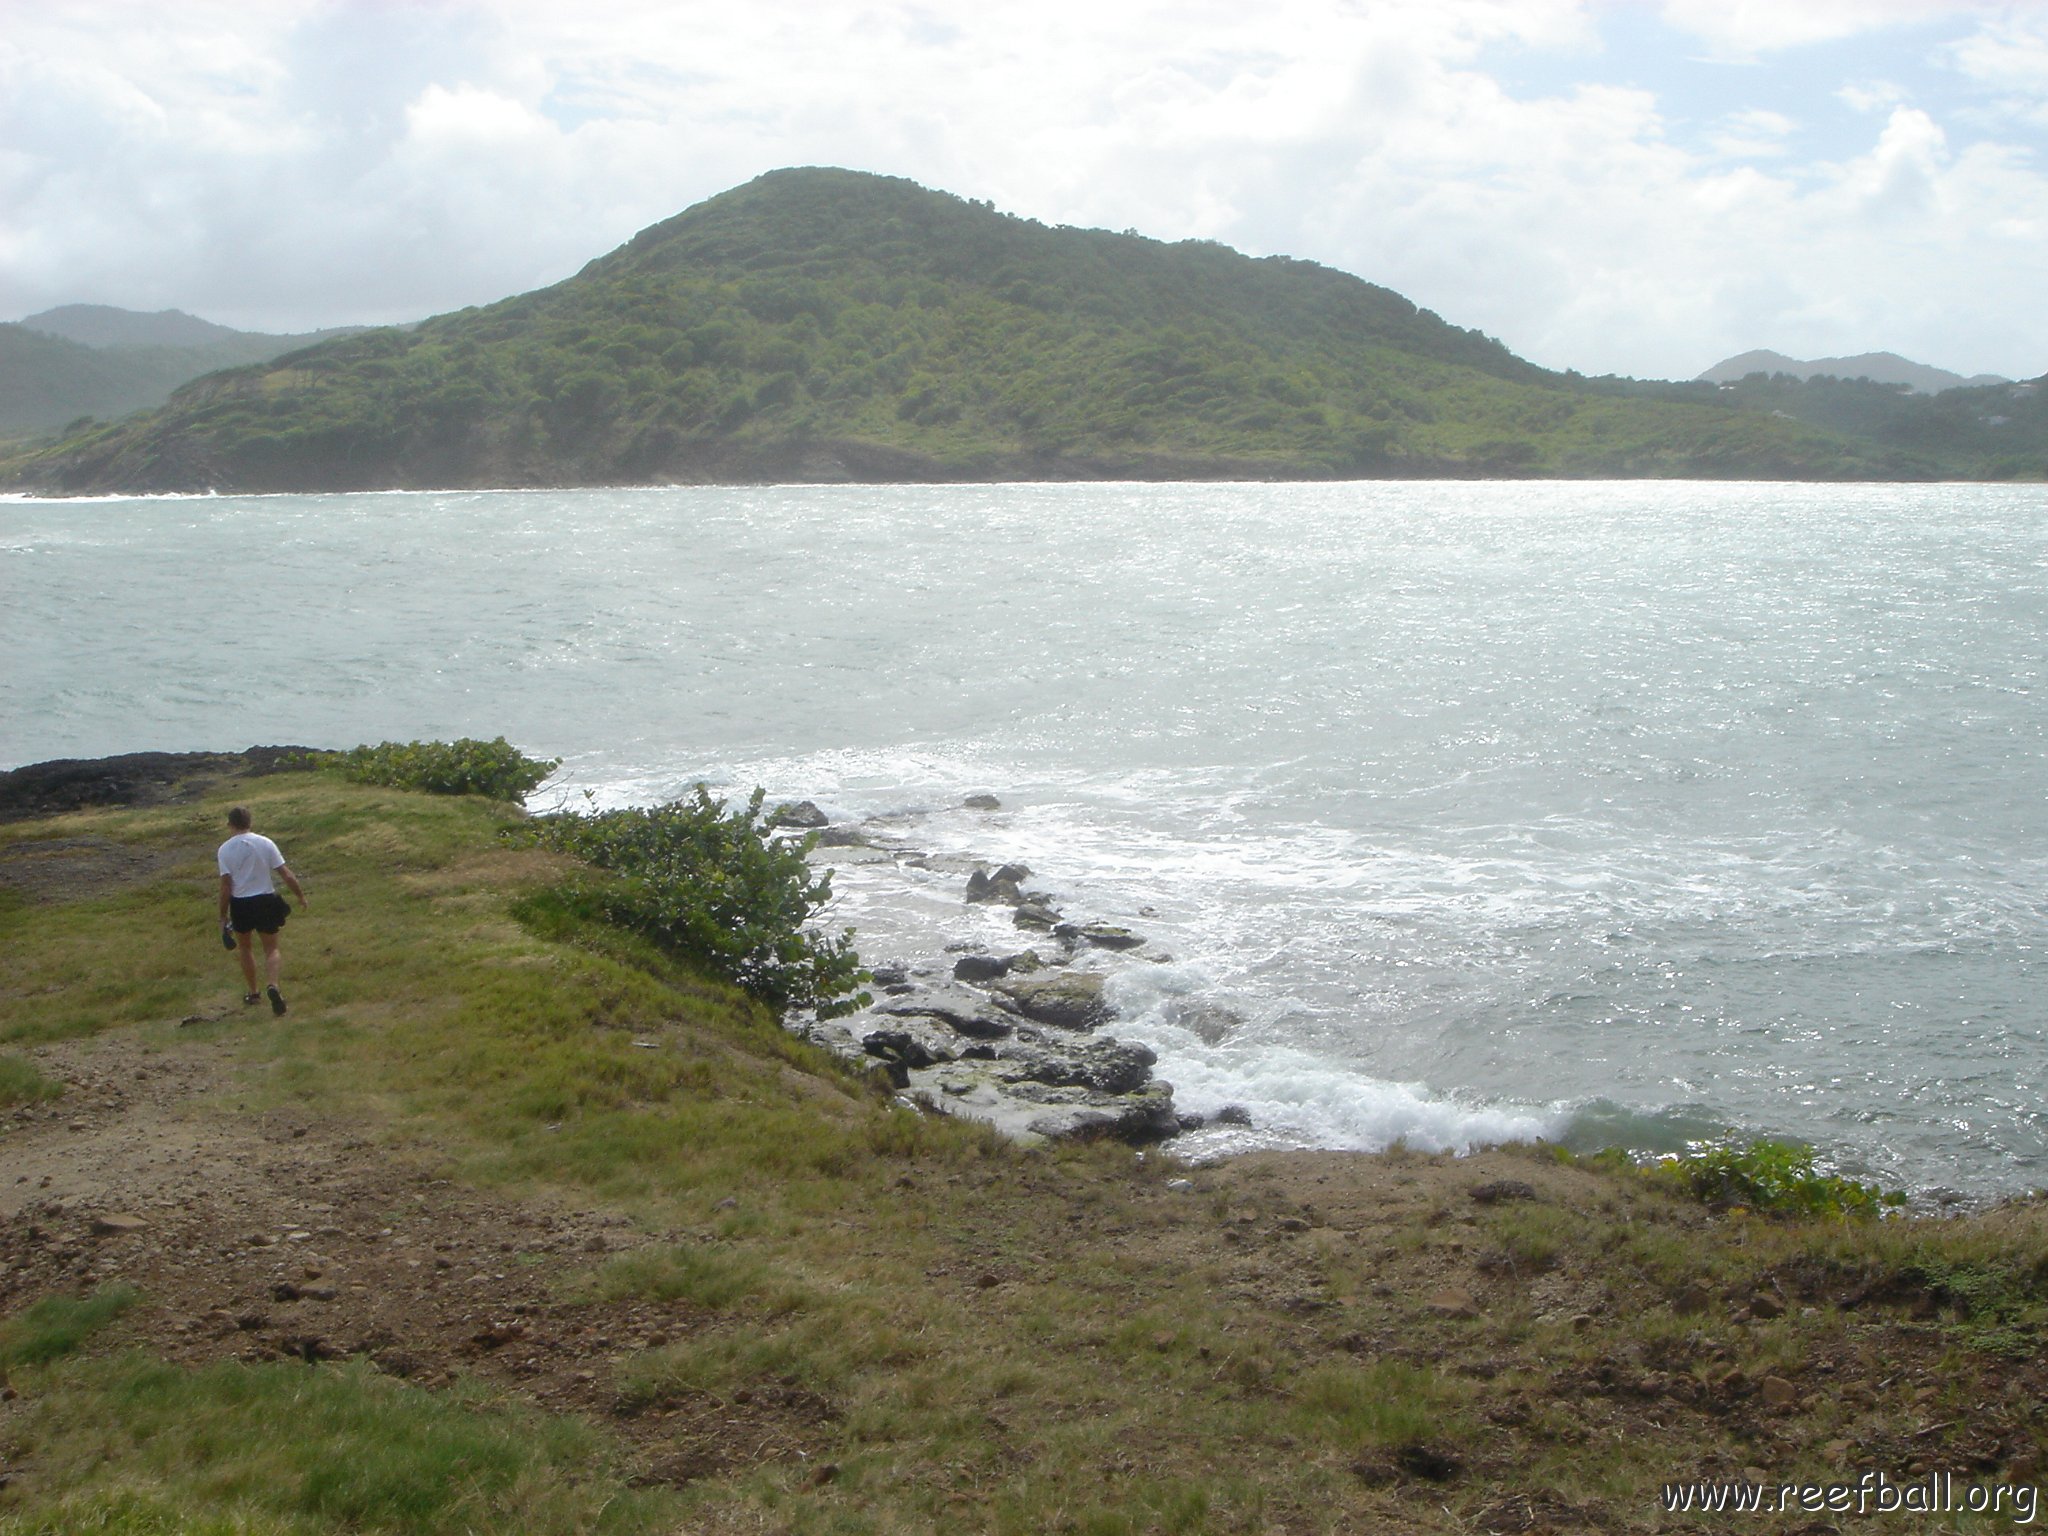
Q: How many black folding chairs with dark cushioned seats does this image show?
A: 0